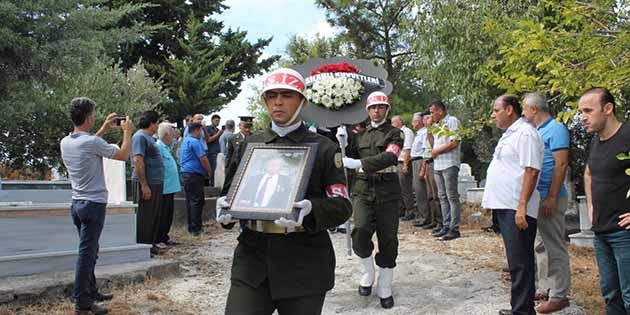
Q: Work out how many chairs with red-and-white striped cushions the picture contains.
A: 0